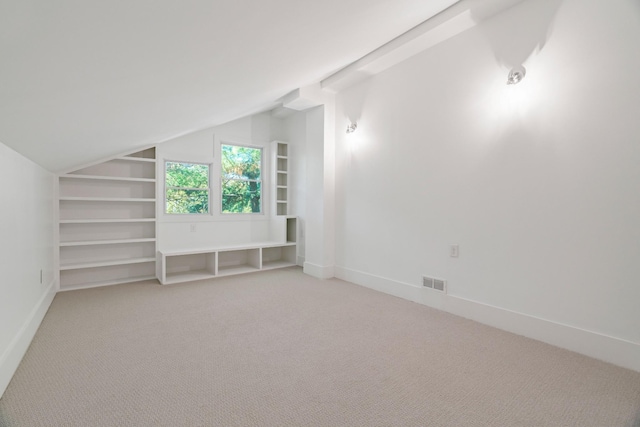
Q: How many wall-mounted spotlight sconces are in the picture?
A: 2